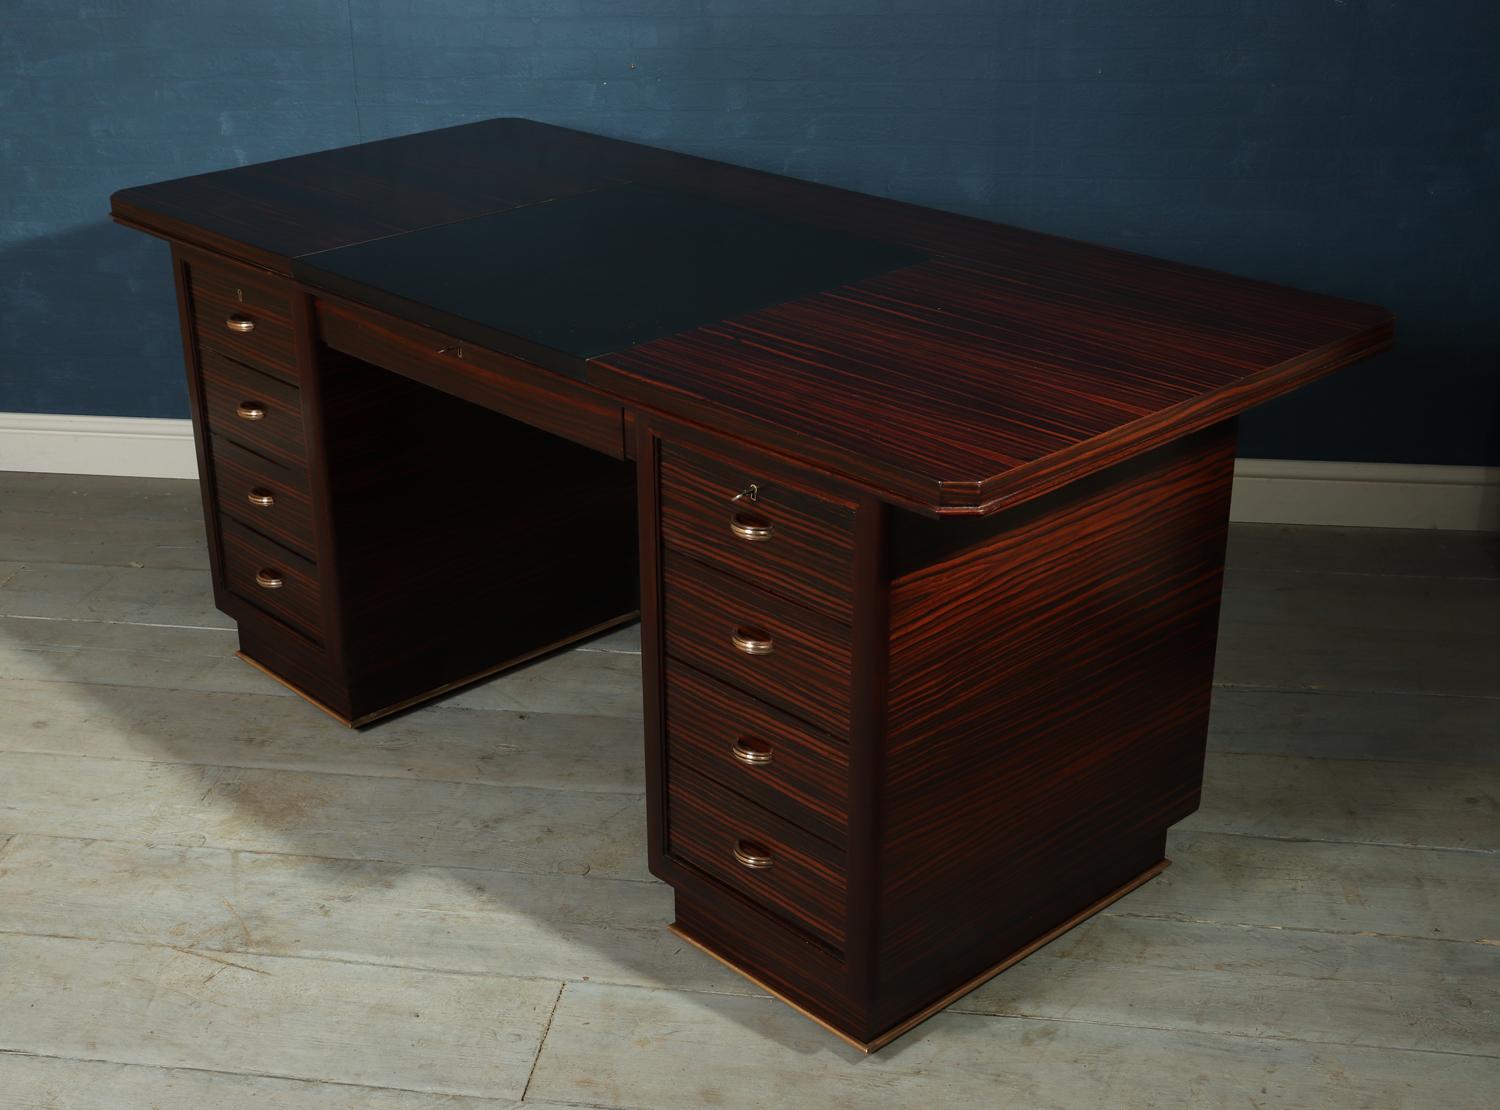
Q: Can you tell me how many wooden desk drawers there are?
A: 9